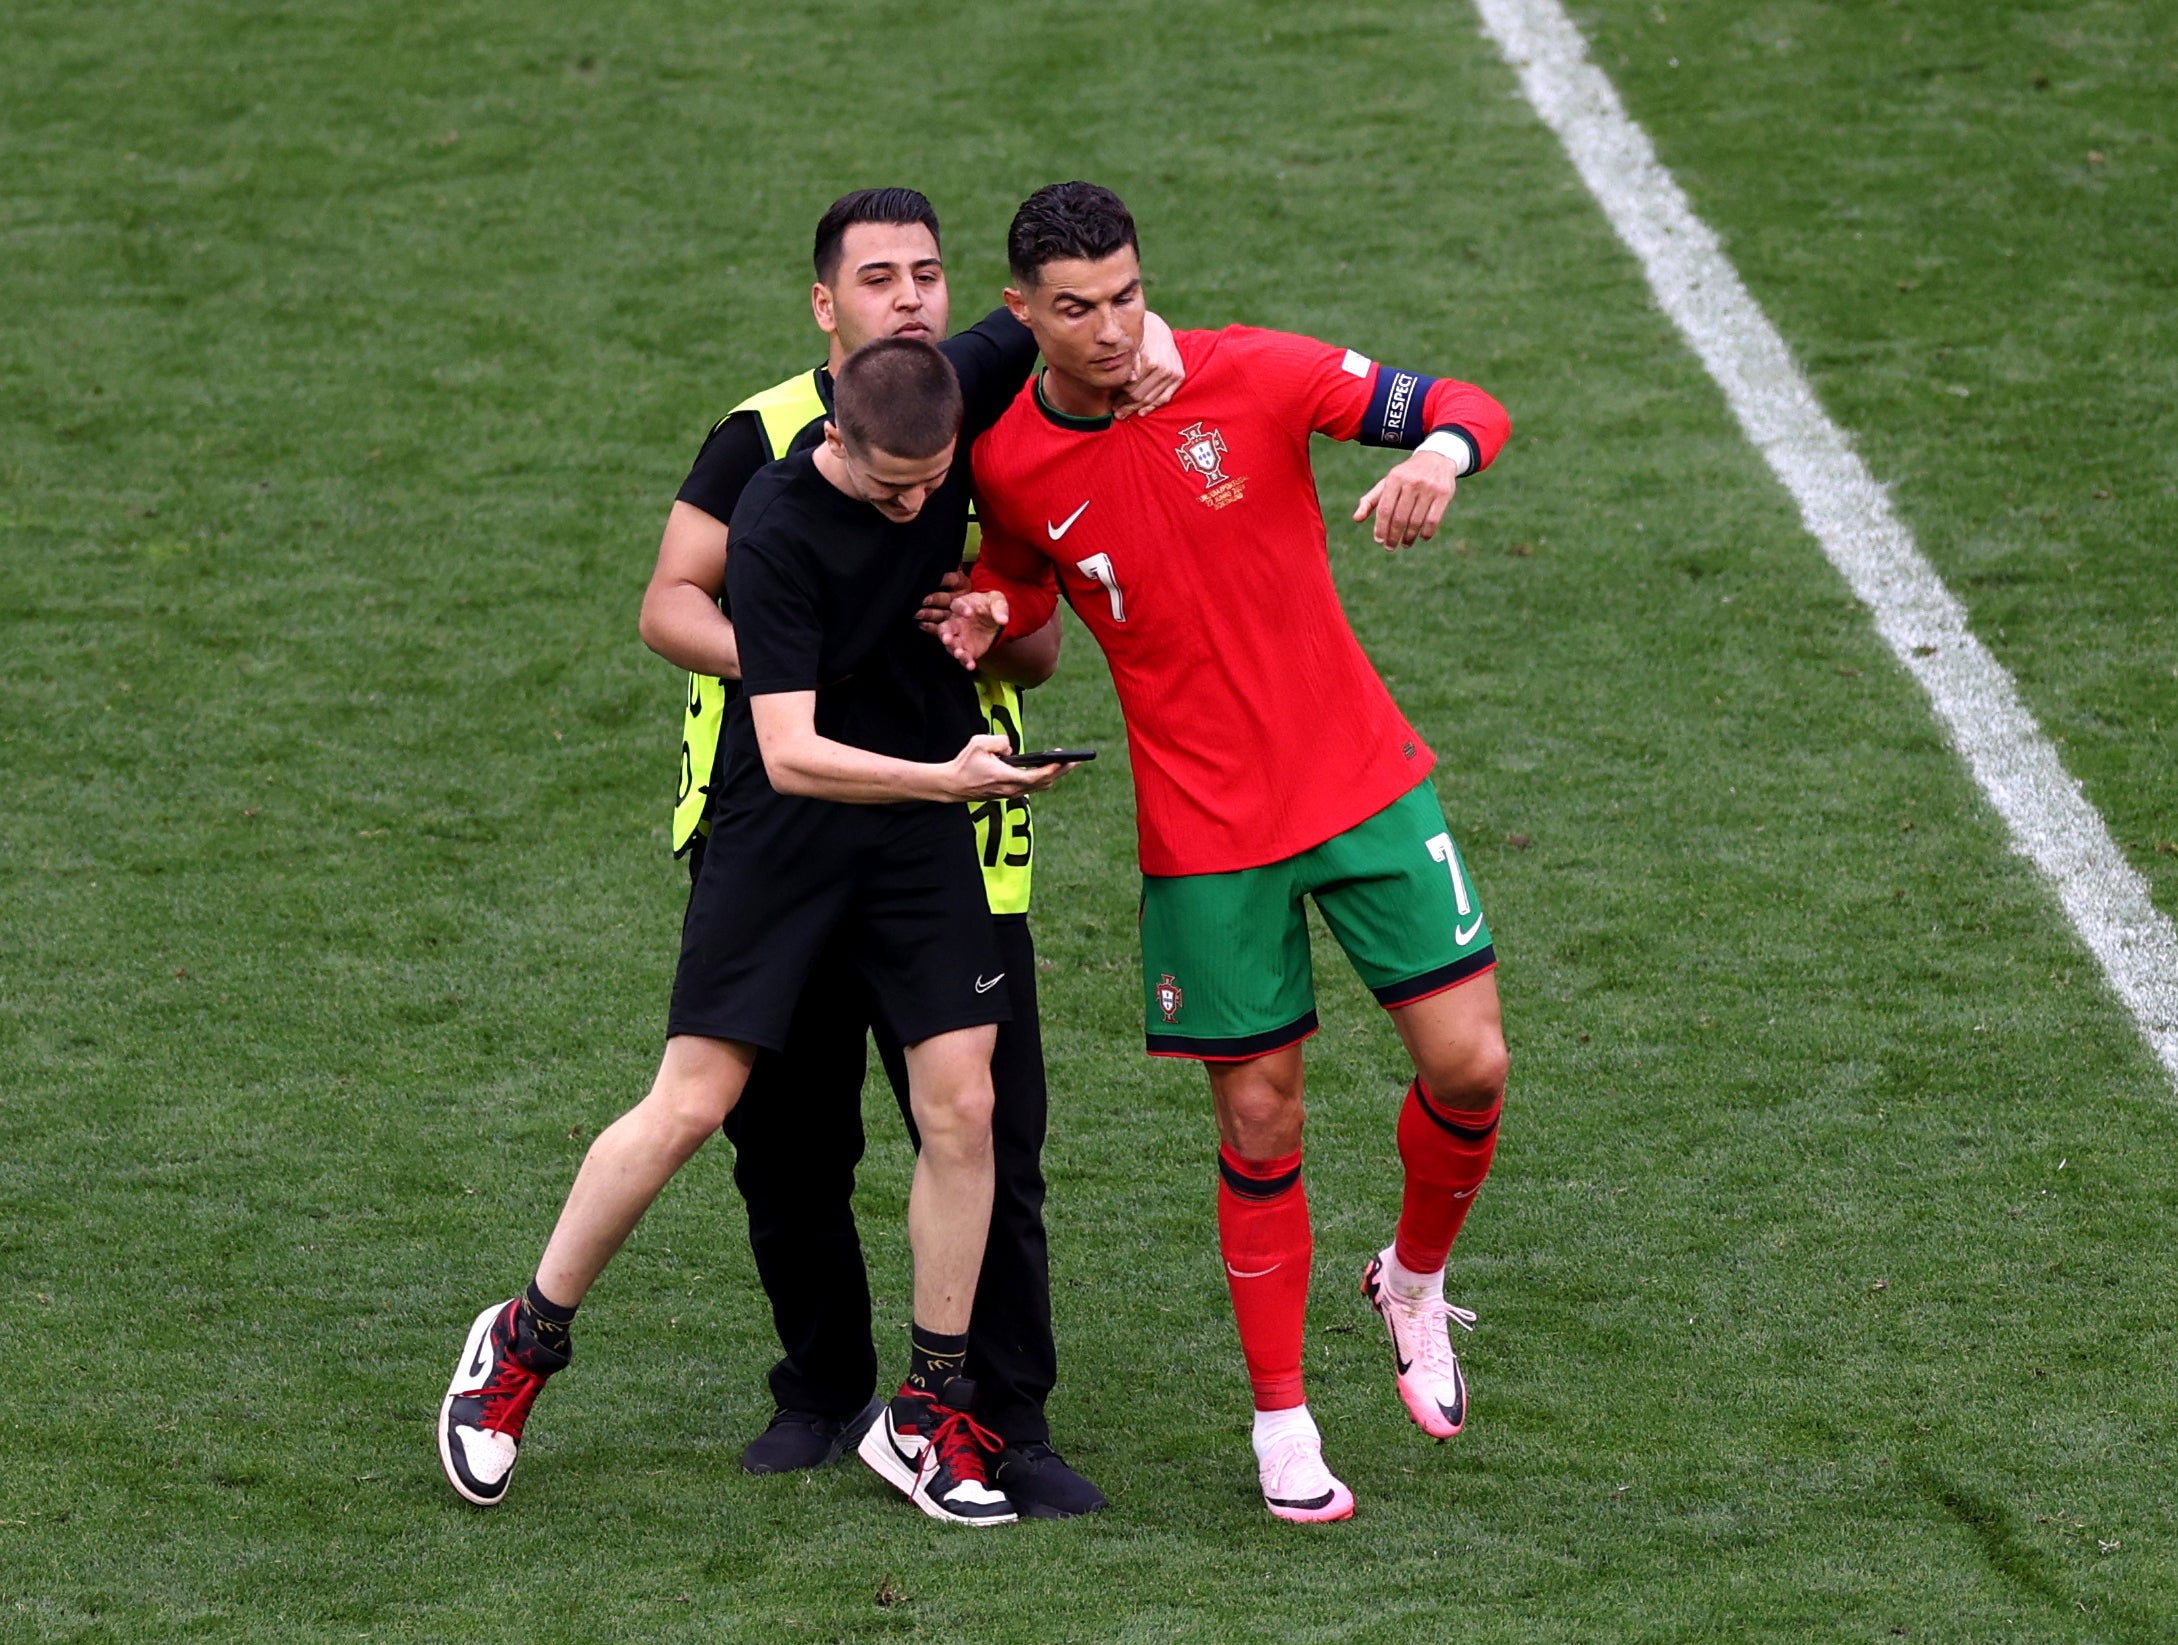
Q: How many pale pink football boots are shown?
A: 2